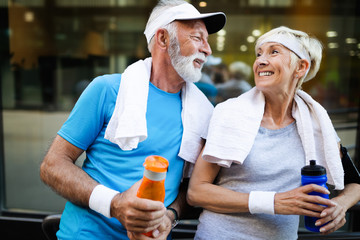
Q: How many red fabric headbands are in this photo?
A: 0